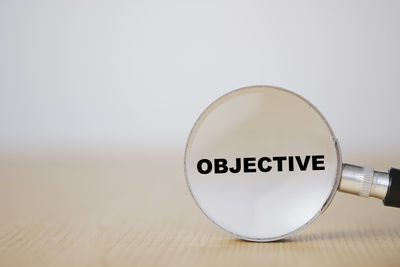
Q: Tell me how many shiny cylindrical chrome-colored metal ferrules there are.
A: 1